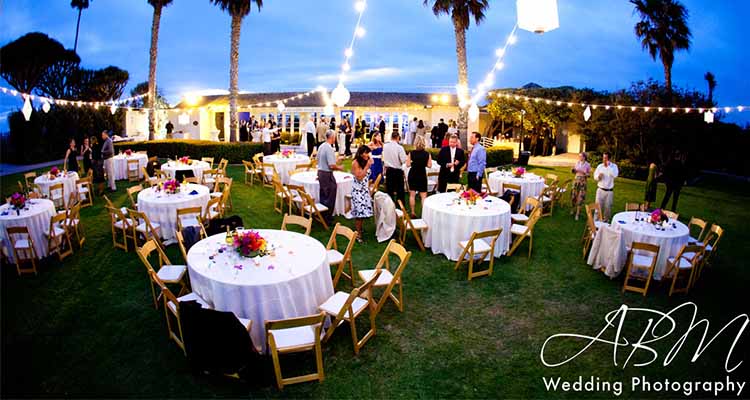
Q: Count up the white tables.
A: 12